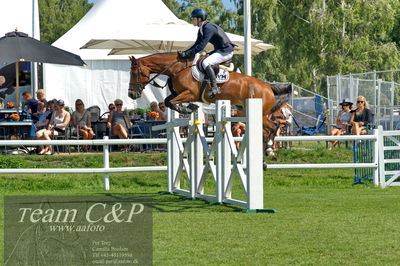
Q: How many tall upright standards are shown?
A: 4